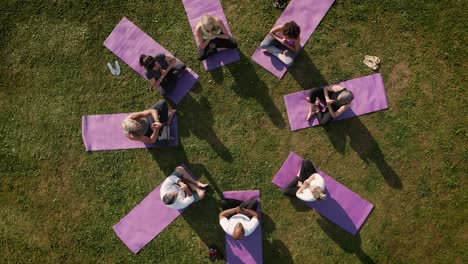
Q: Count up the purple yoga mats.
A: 8